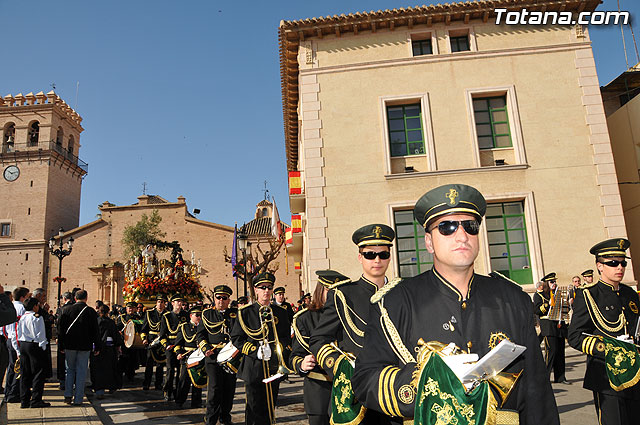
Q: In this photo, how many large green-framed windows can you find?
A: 4